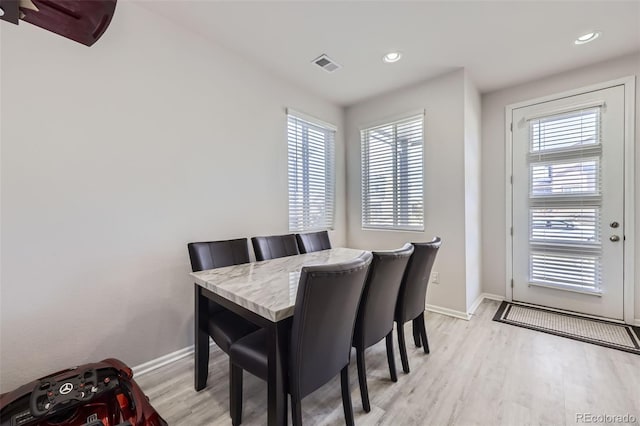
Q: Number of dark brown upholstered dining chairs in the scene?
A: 6